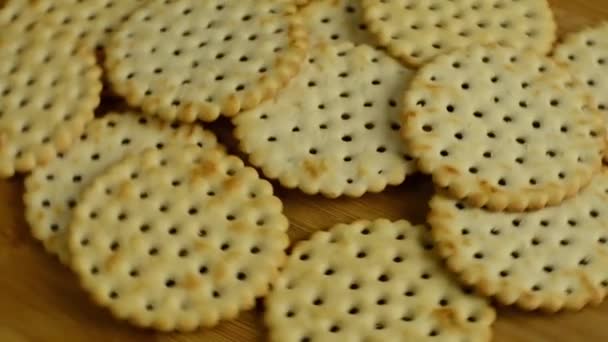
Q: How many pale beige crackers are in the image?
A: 12